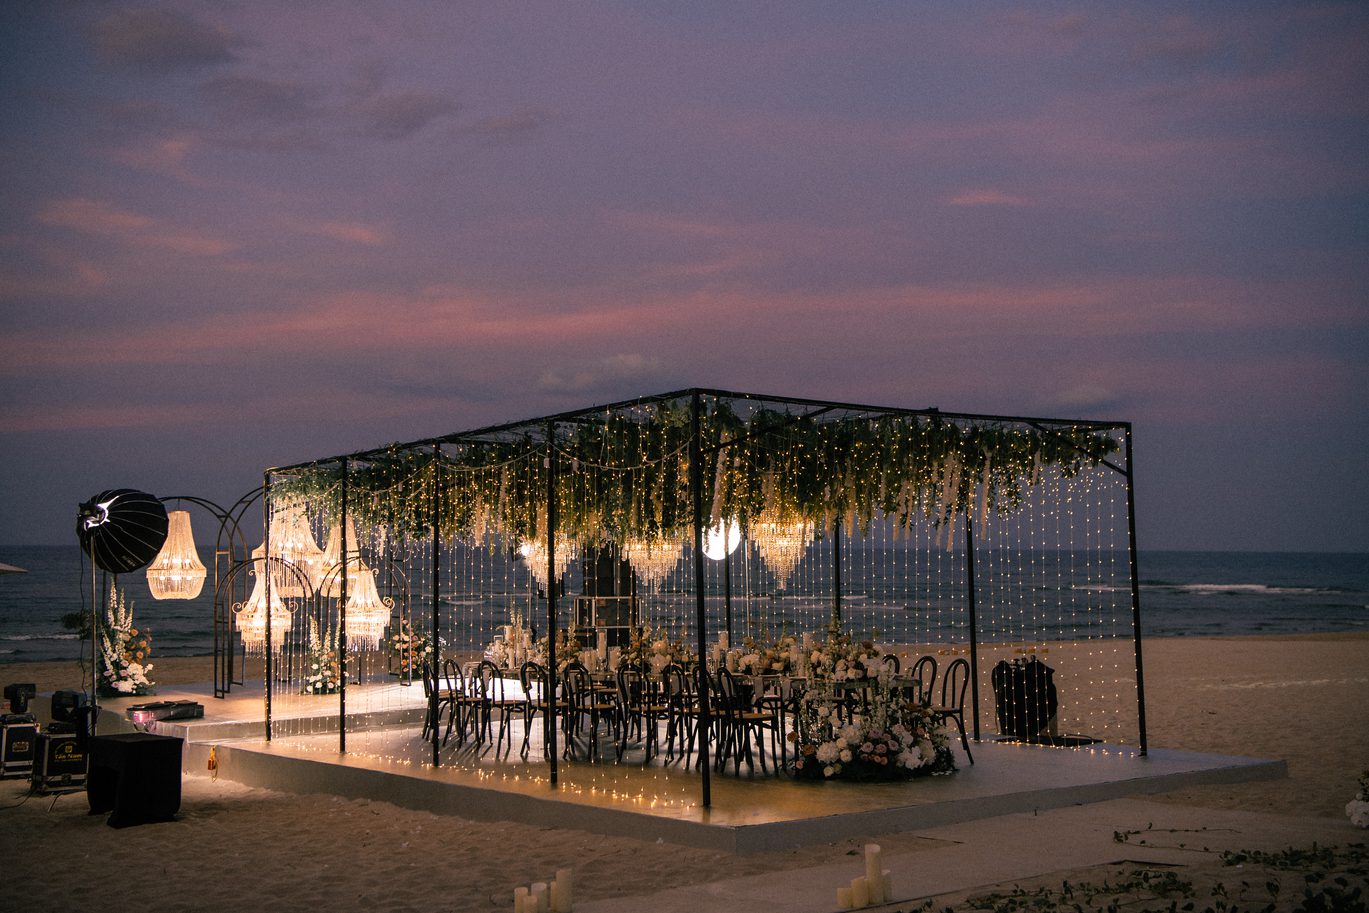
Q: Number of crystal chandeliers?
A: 8